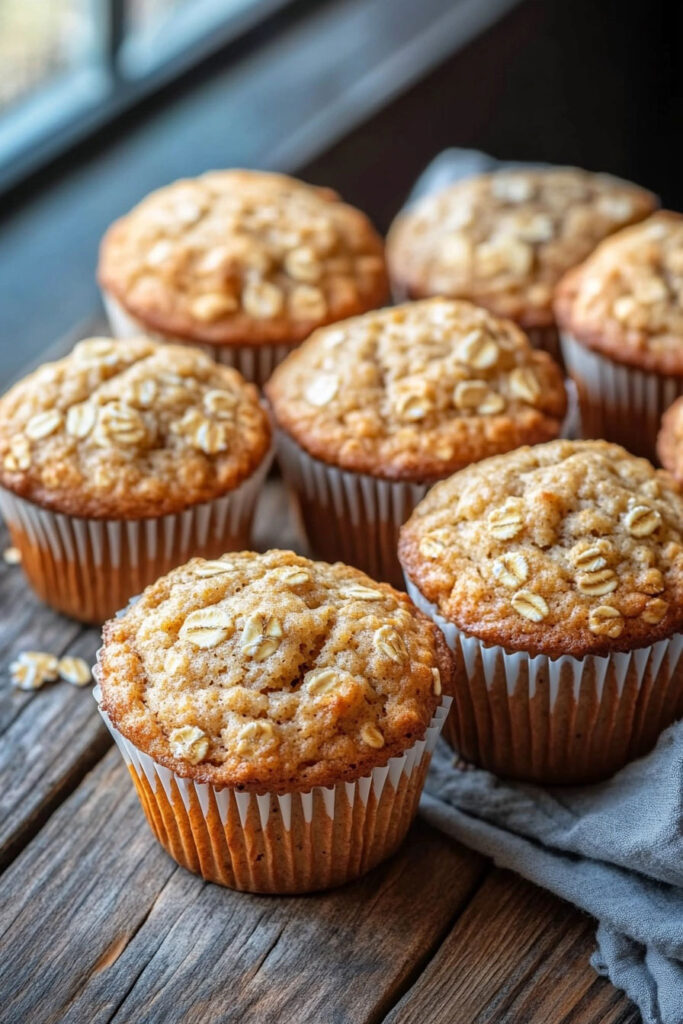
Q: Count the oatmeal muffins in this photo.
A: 8